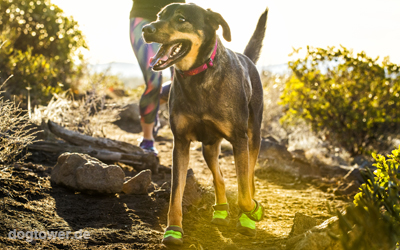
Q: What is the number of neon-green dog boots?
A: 4